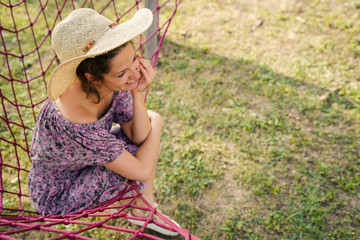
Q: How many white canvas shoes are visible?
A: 1